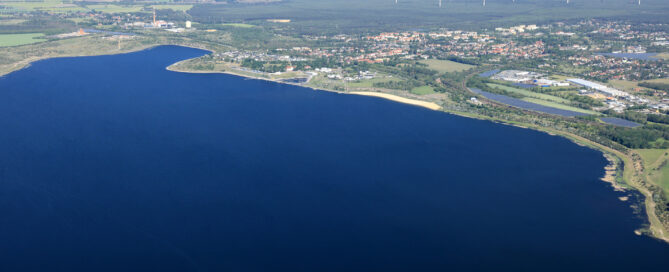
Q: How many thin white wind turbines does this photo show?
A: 6